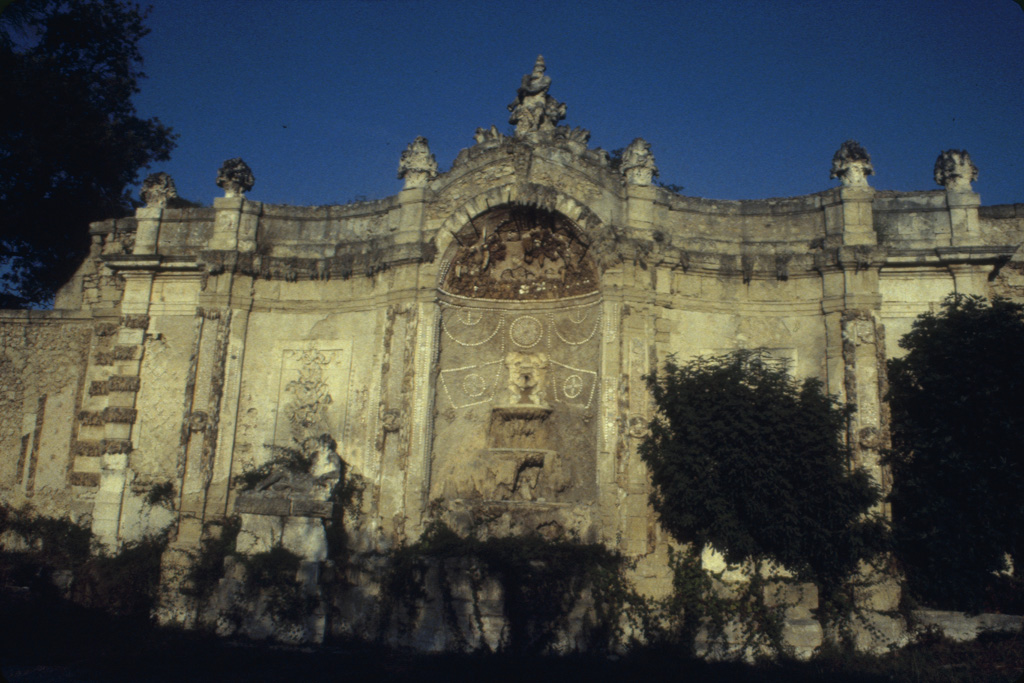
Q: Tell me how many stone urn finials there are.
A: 6